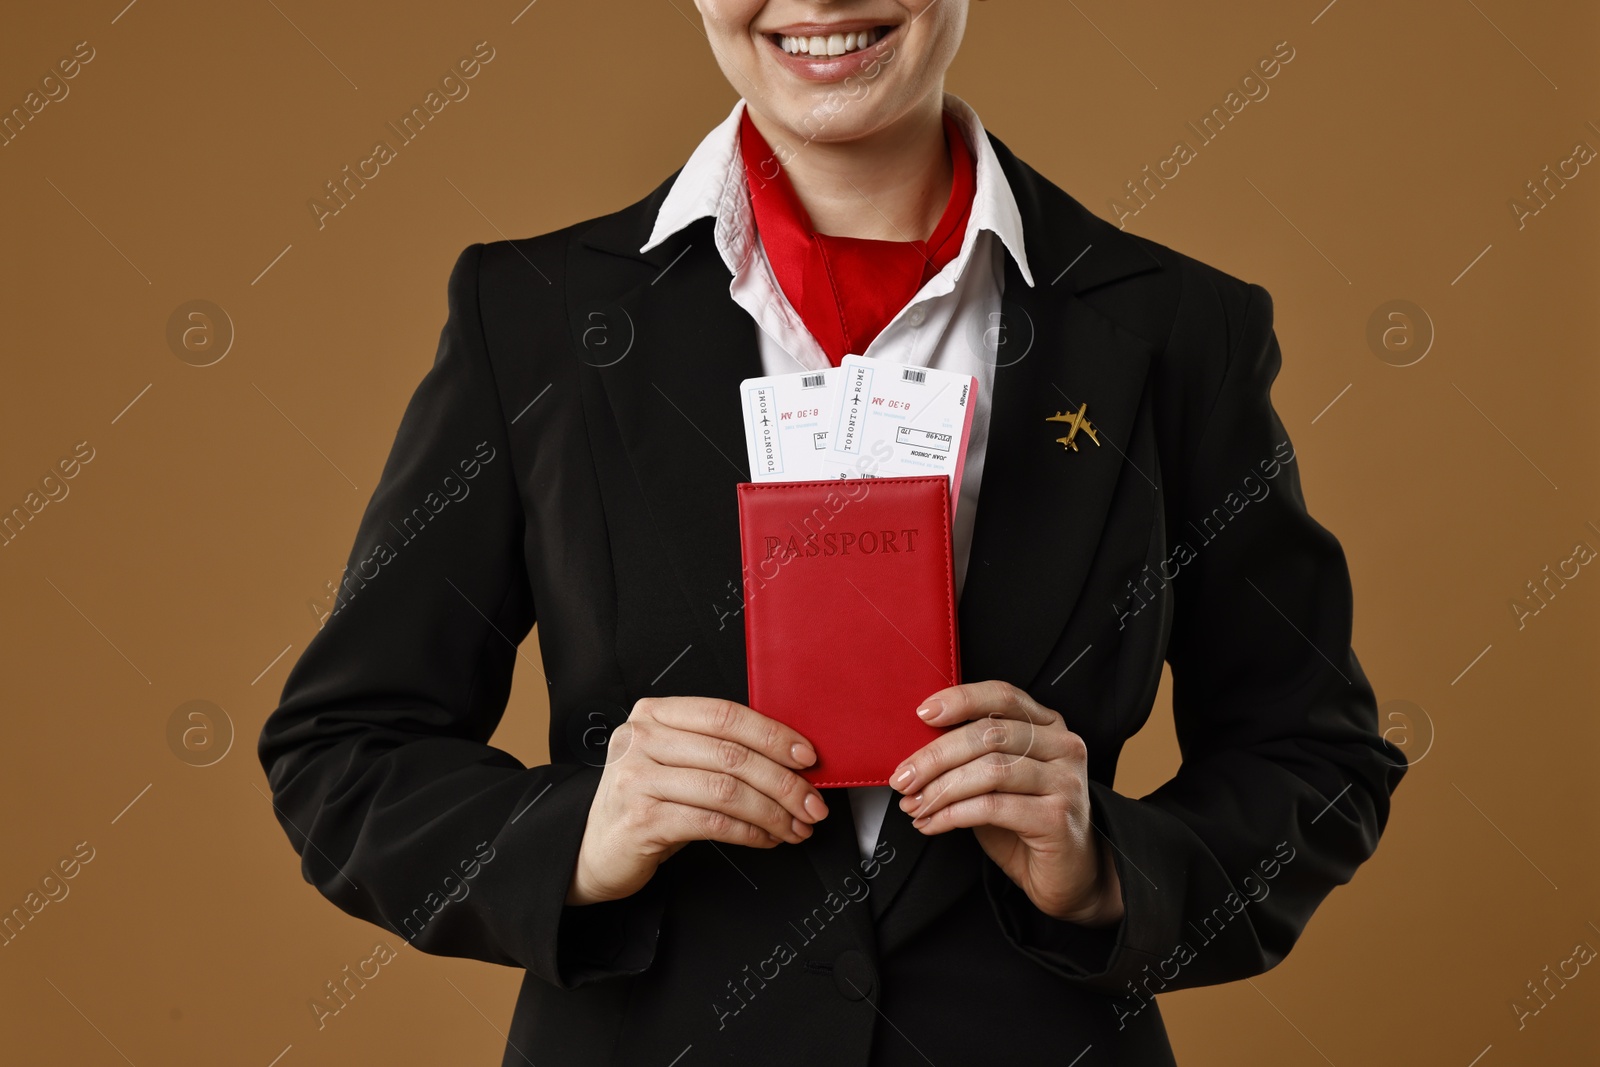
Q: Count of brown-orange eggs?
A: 0